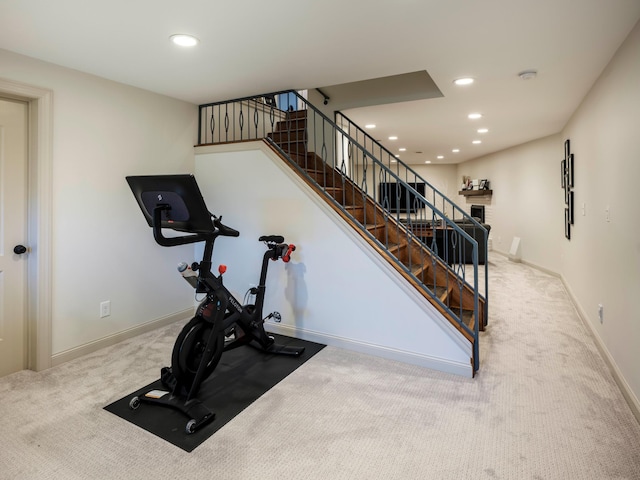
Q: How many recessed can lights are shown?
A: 13